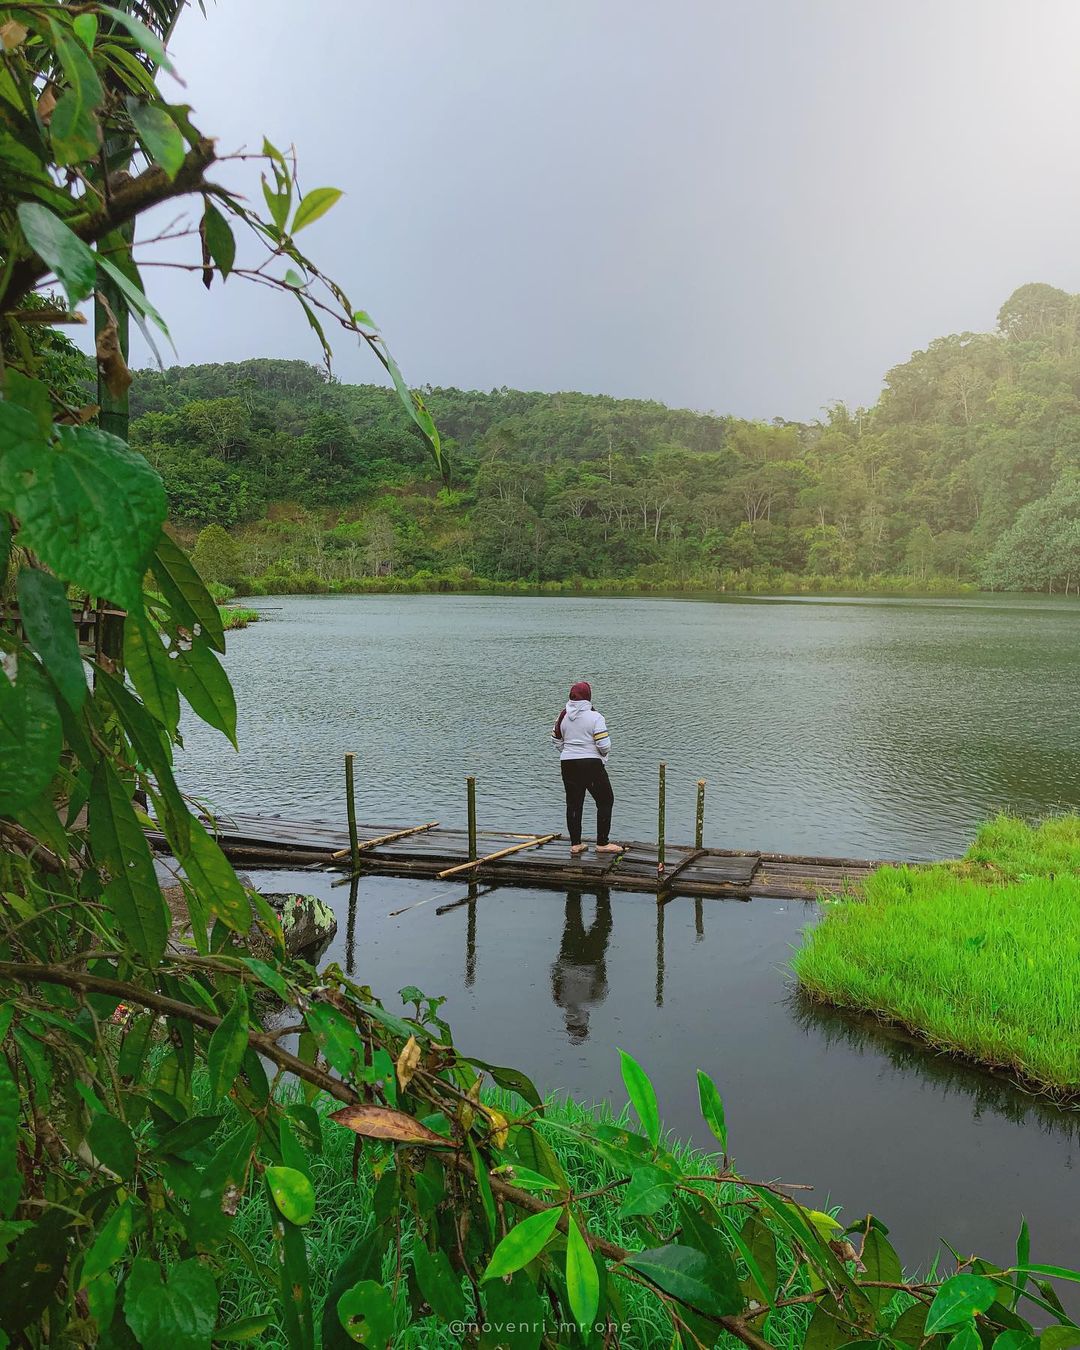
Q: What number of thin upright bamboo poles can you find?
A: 4